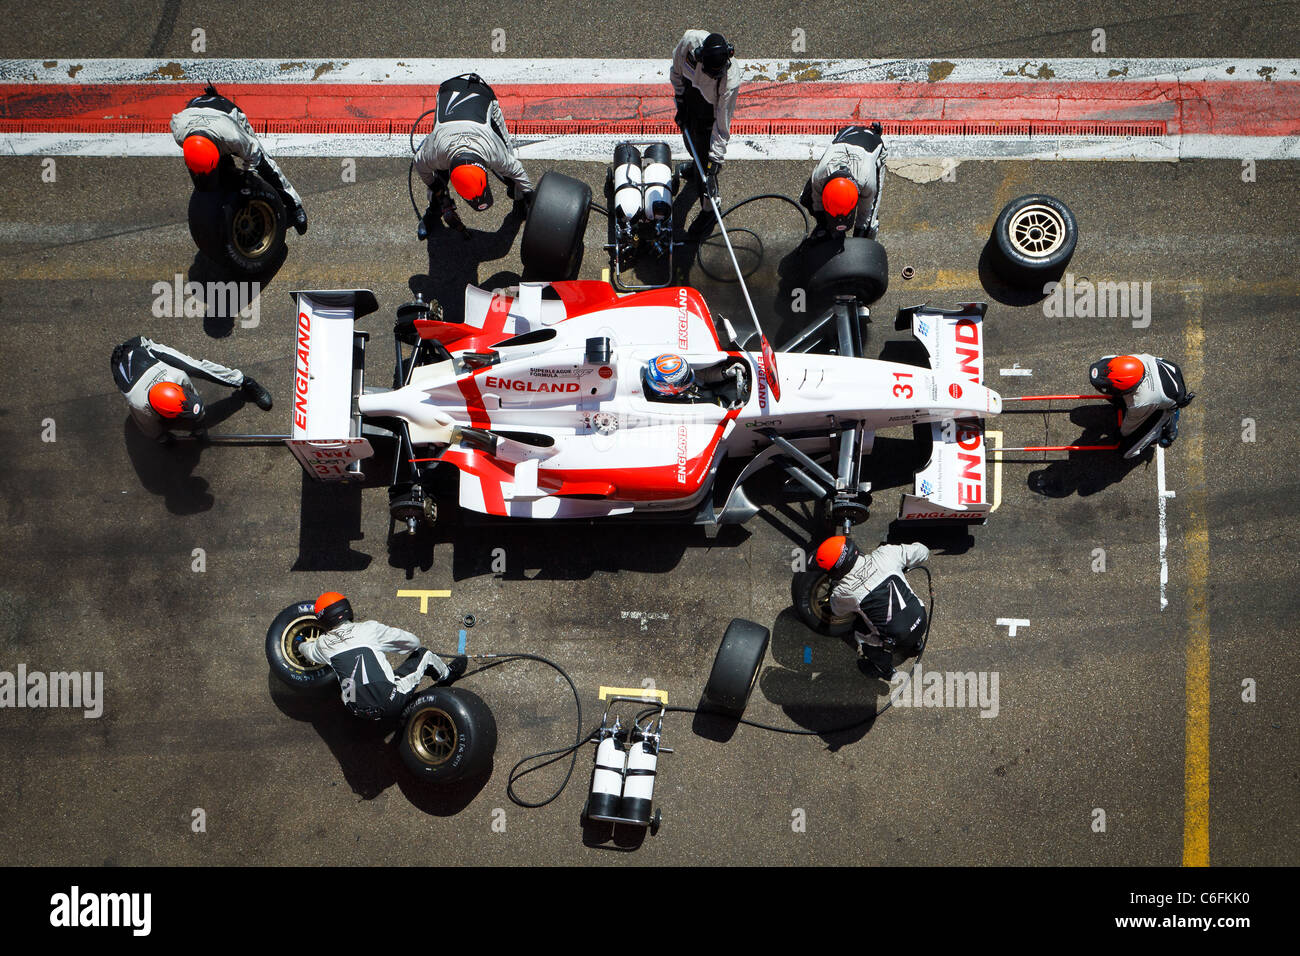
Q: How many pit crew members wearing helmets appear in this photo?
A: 7